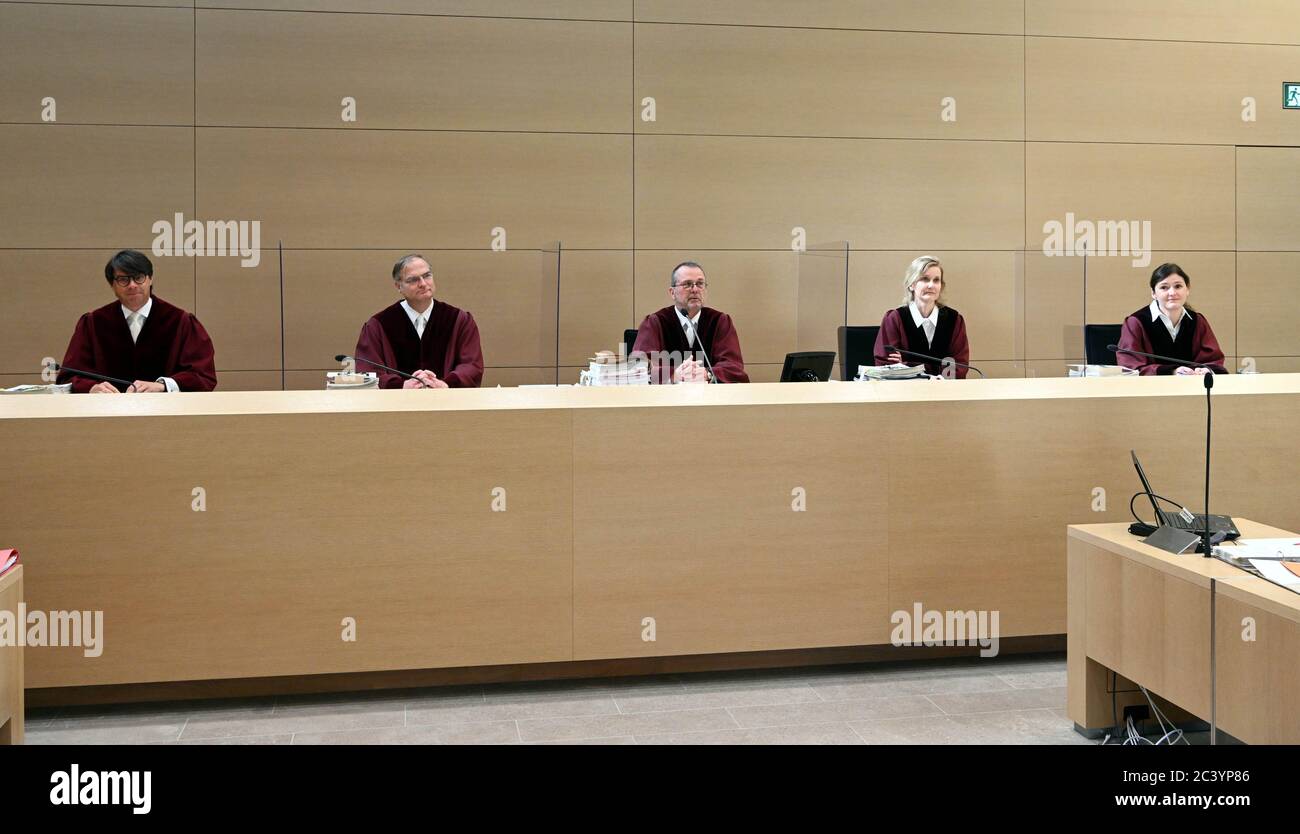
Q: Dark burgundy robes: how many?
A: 5